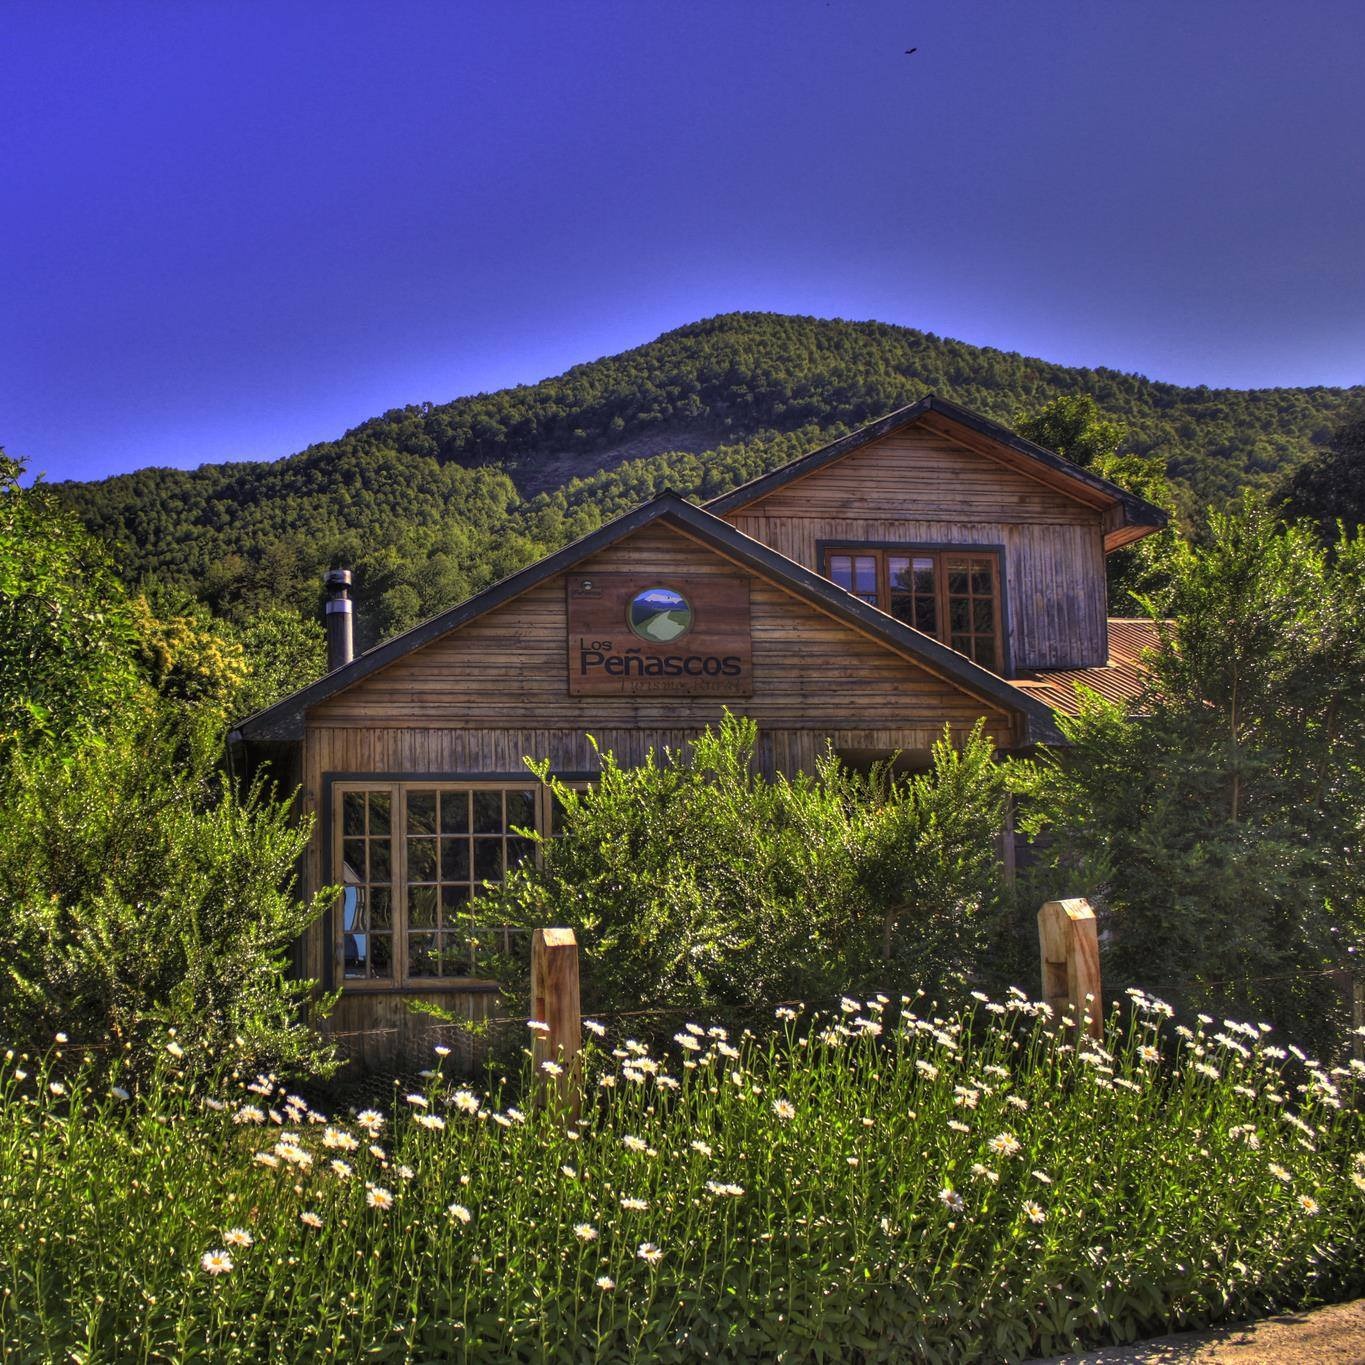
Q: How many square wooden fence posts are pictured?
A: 2